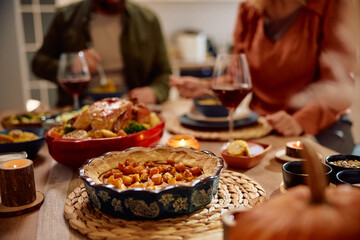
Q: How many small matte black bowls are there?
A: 3